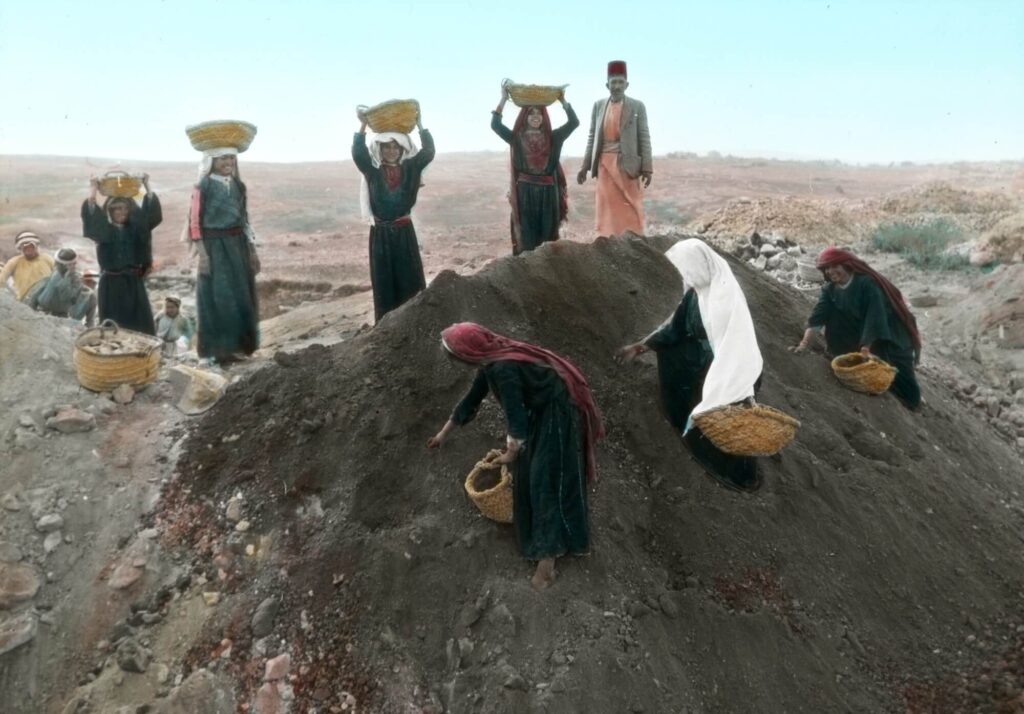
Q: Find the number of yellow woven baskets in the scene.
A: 8